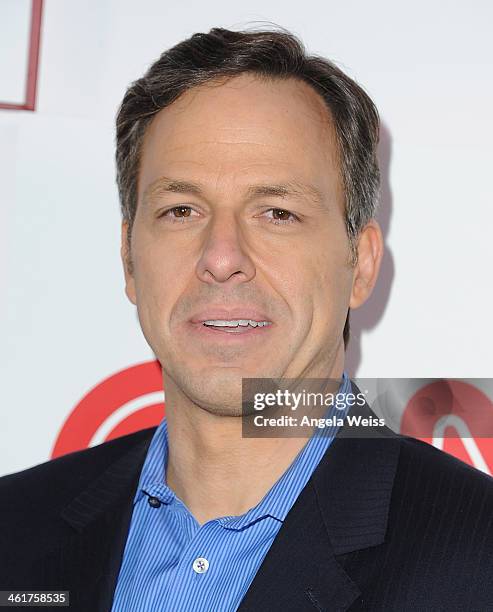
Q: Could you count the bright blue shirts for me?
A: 1